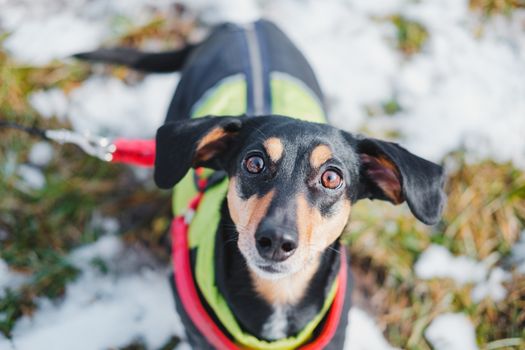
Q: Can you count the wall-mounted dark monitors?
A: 0